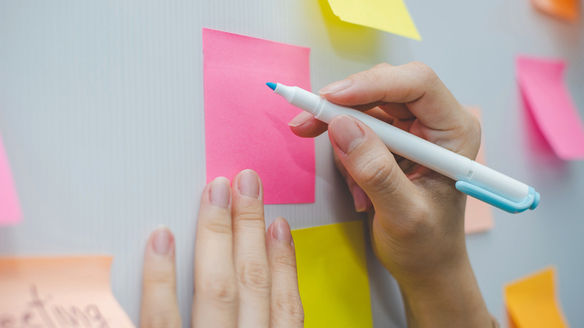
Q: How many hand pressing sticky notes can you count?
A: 1